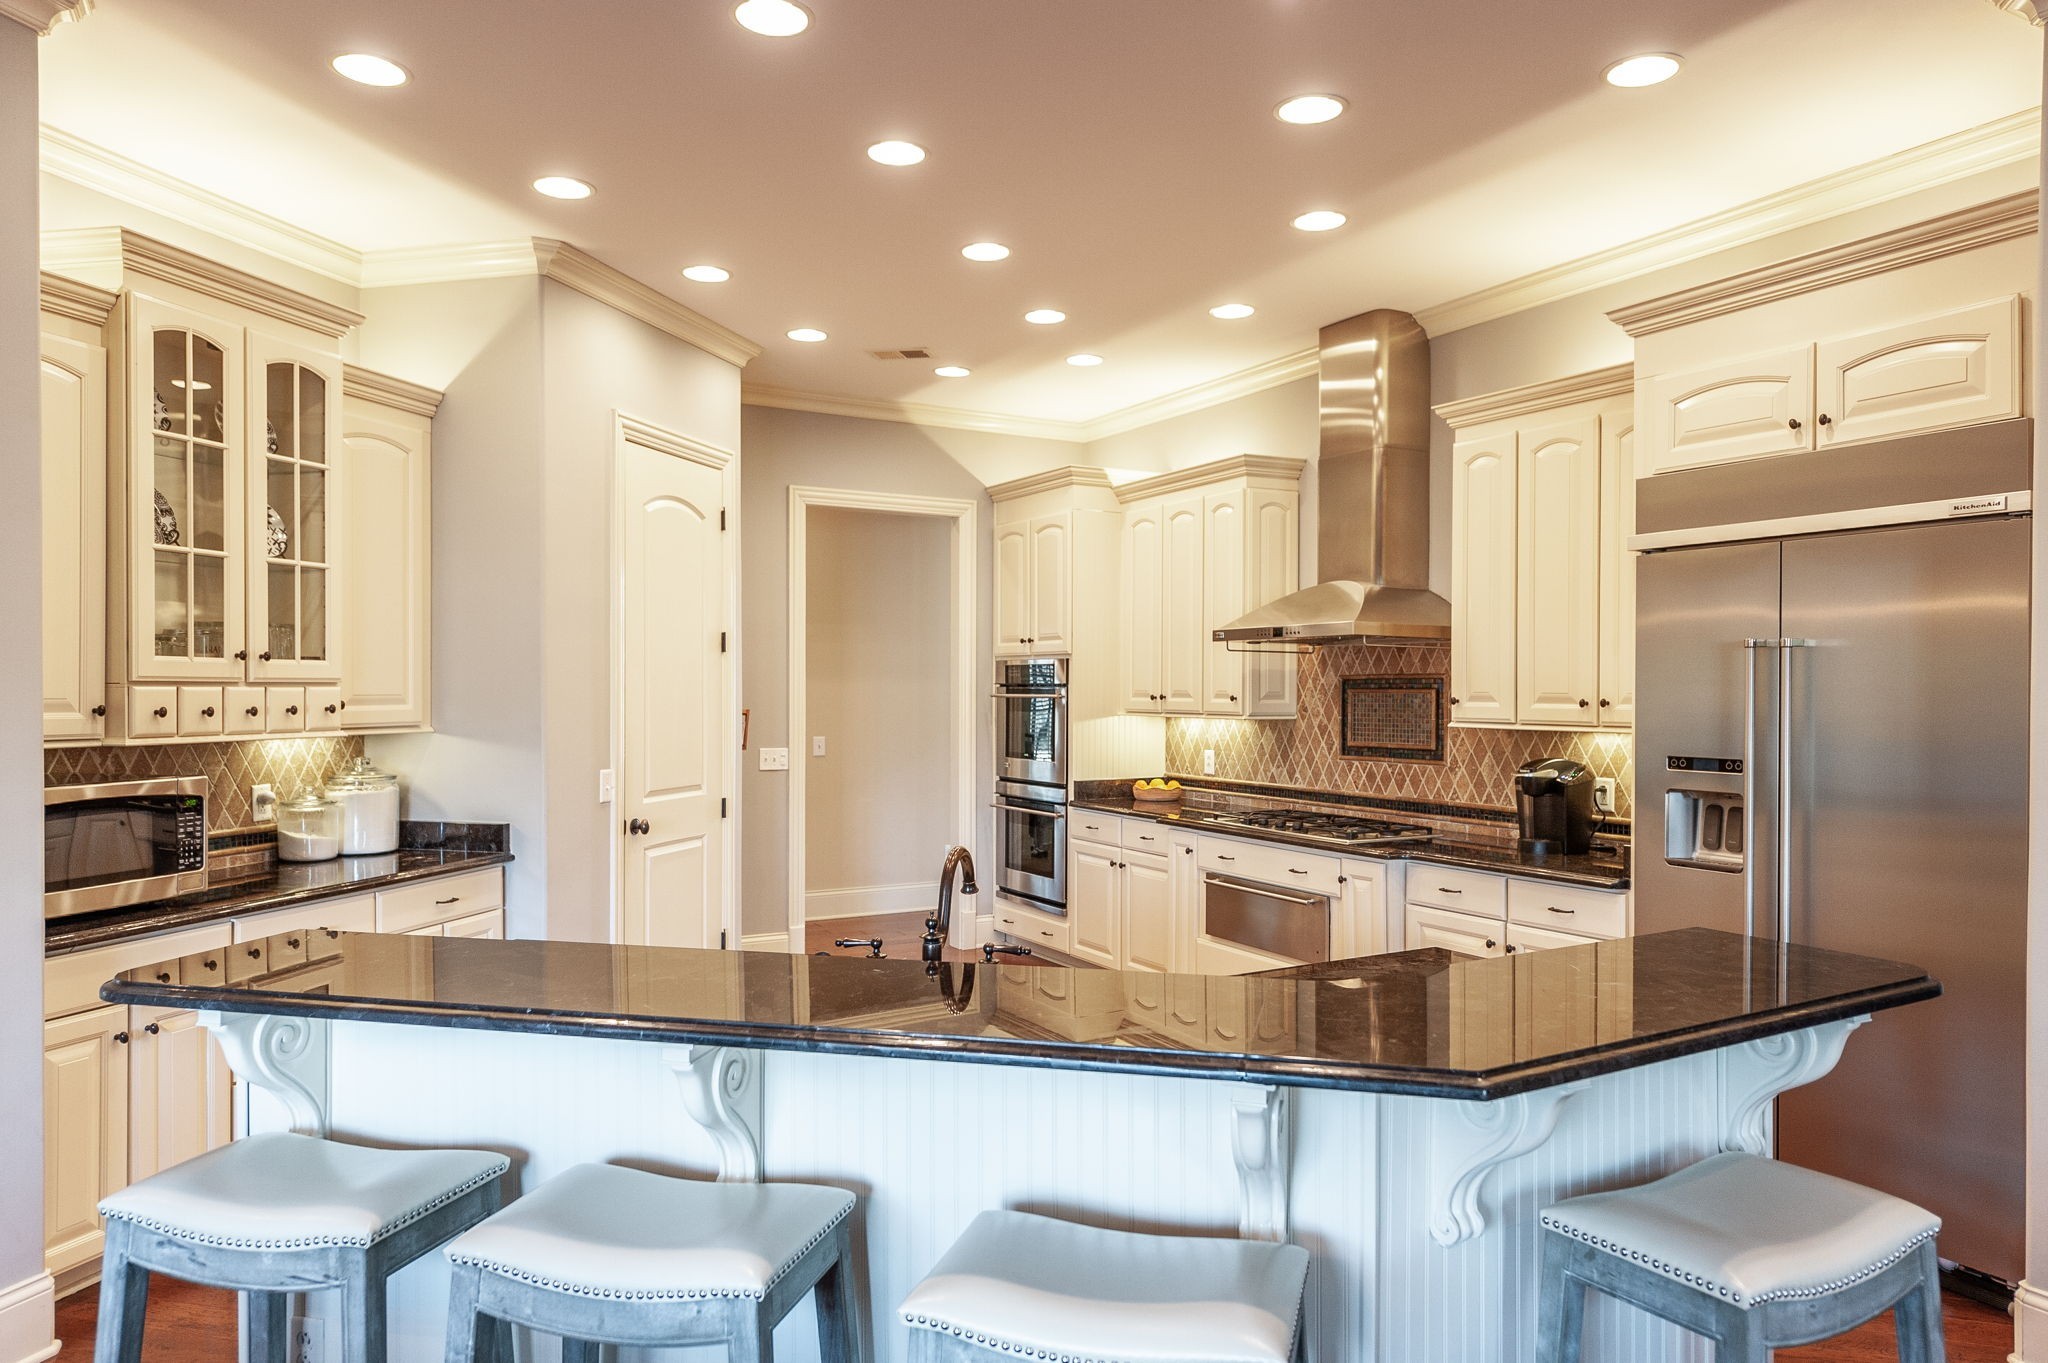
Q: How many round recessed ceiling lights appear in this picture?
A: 14